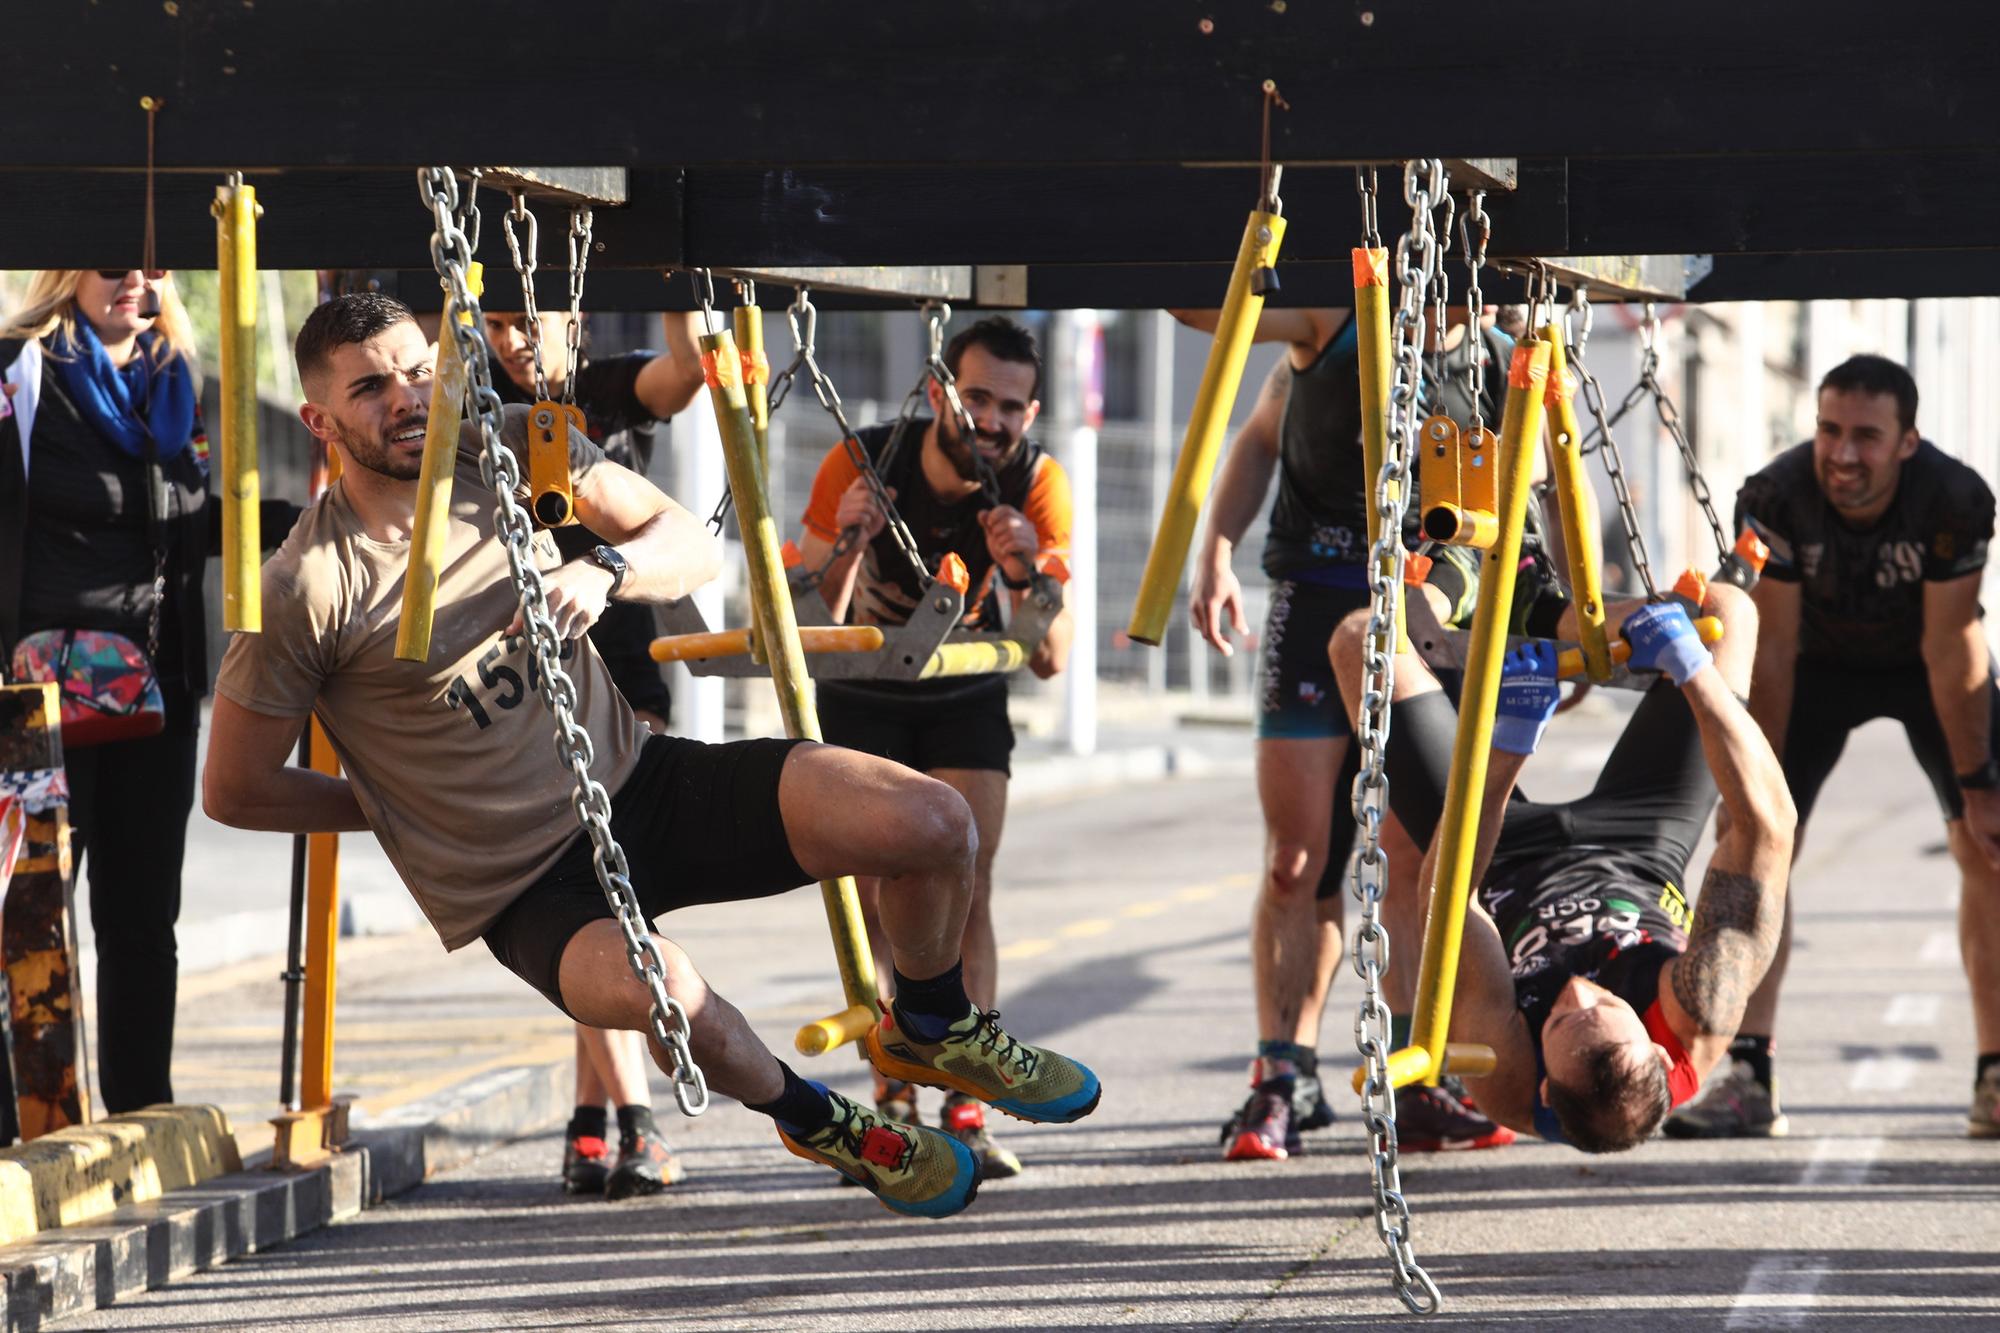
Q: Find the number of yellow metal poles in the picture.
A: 8